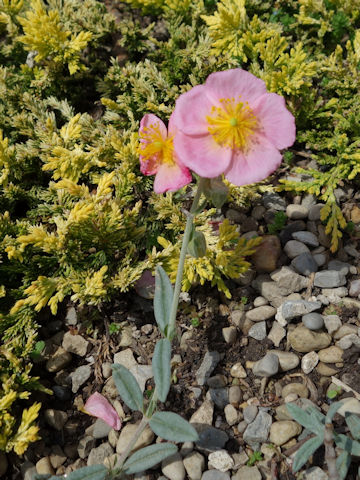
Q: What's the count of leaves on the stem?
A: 6